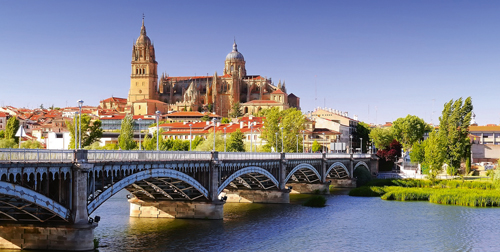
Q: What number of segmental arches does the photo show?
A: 6